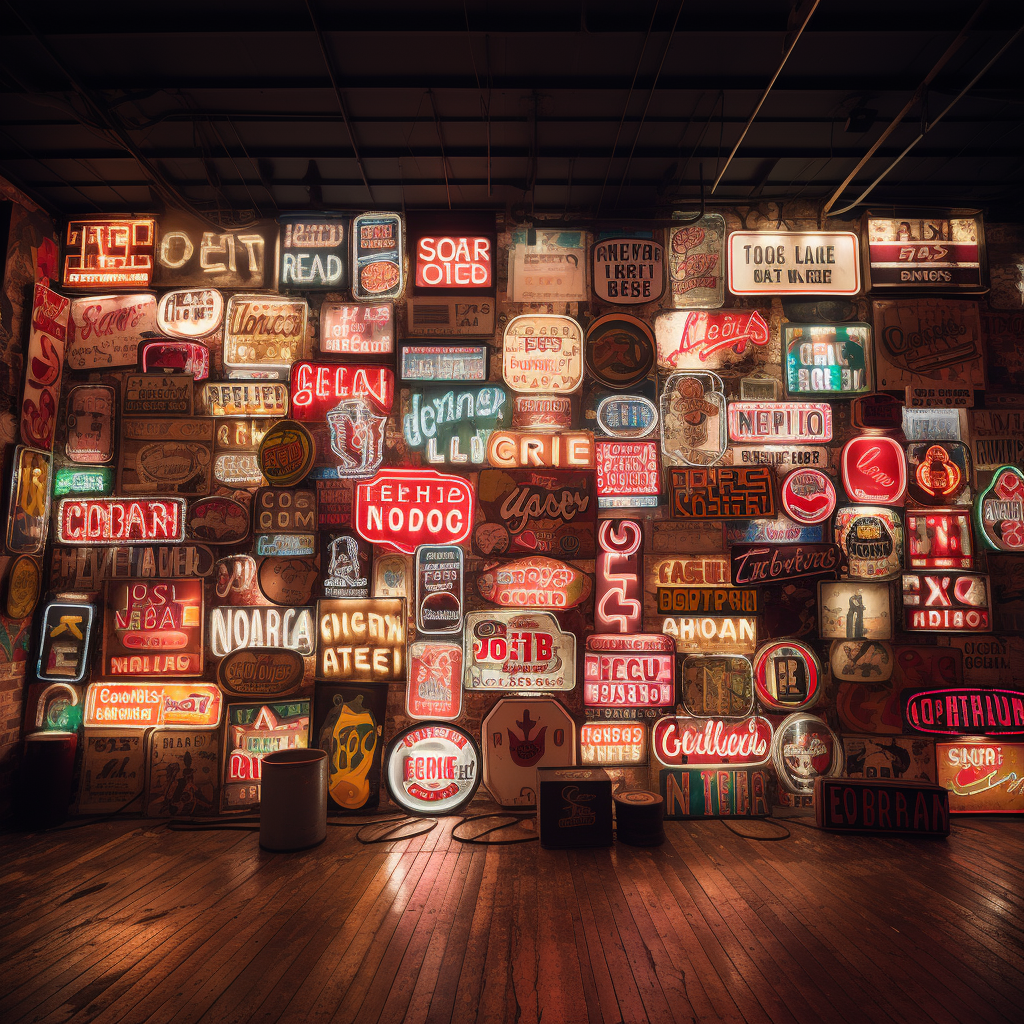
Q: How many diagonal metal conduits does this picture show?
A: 3